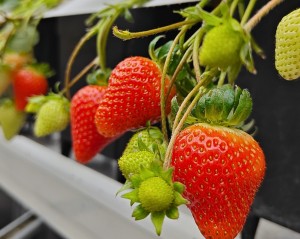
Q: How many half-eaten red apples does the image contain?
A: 0